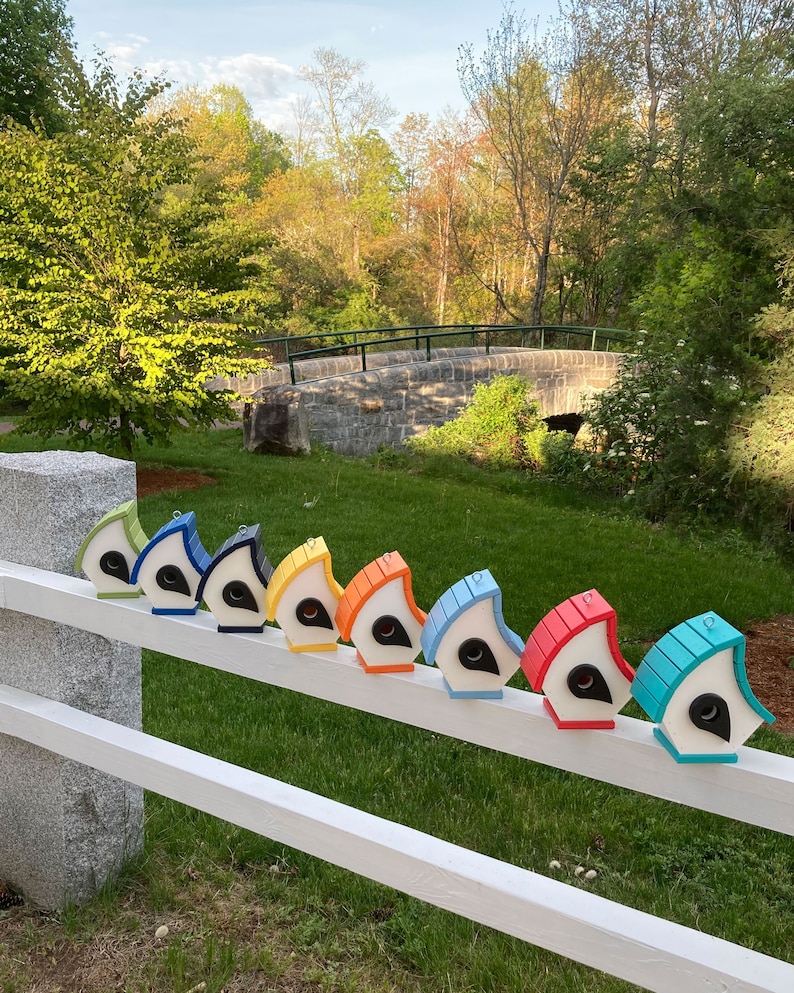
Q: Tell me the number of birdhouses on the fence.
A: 8